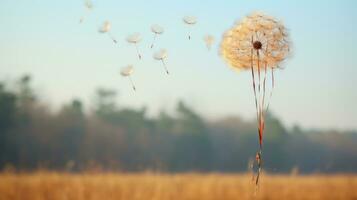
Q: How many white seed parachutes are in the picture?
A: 8